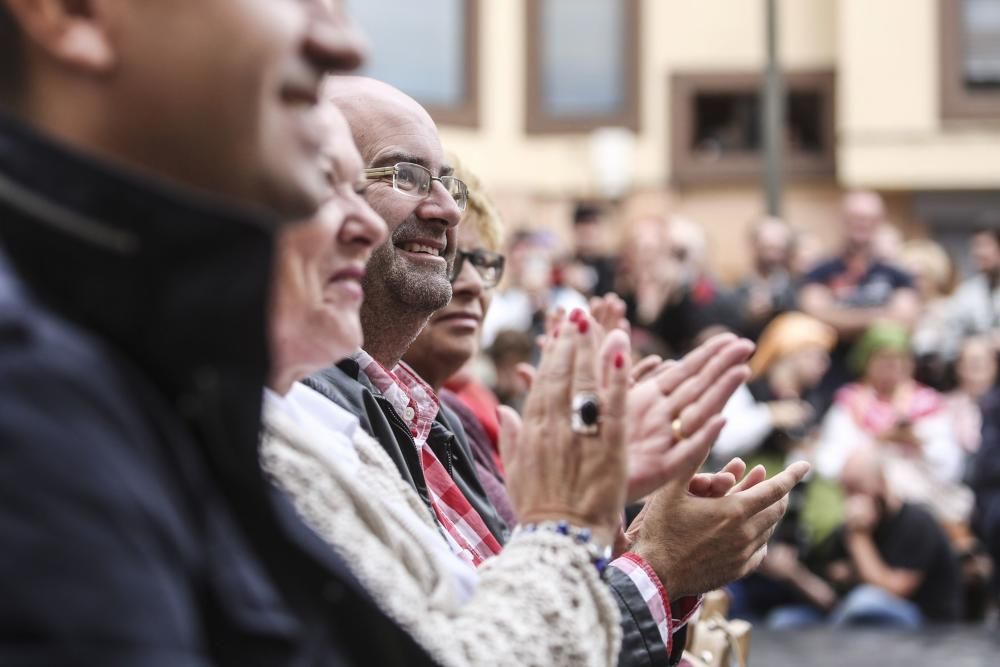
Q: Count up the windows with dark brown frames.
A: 4